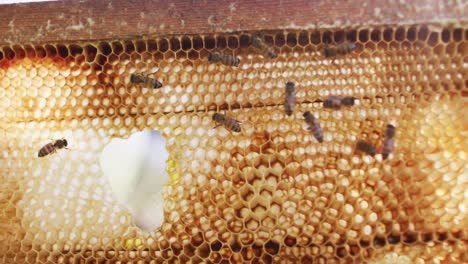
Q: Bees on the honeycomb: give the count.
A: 11